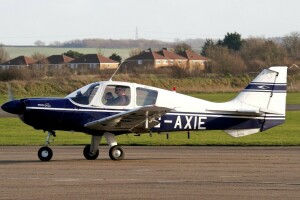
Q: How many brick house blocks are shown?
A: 6